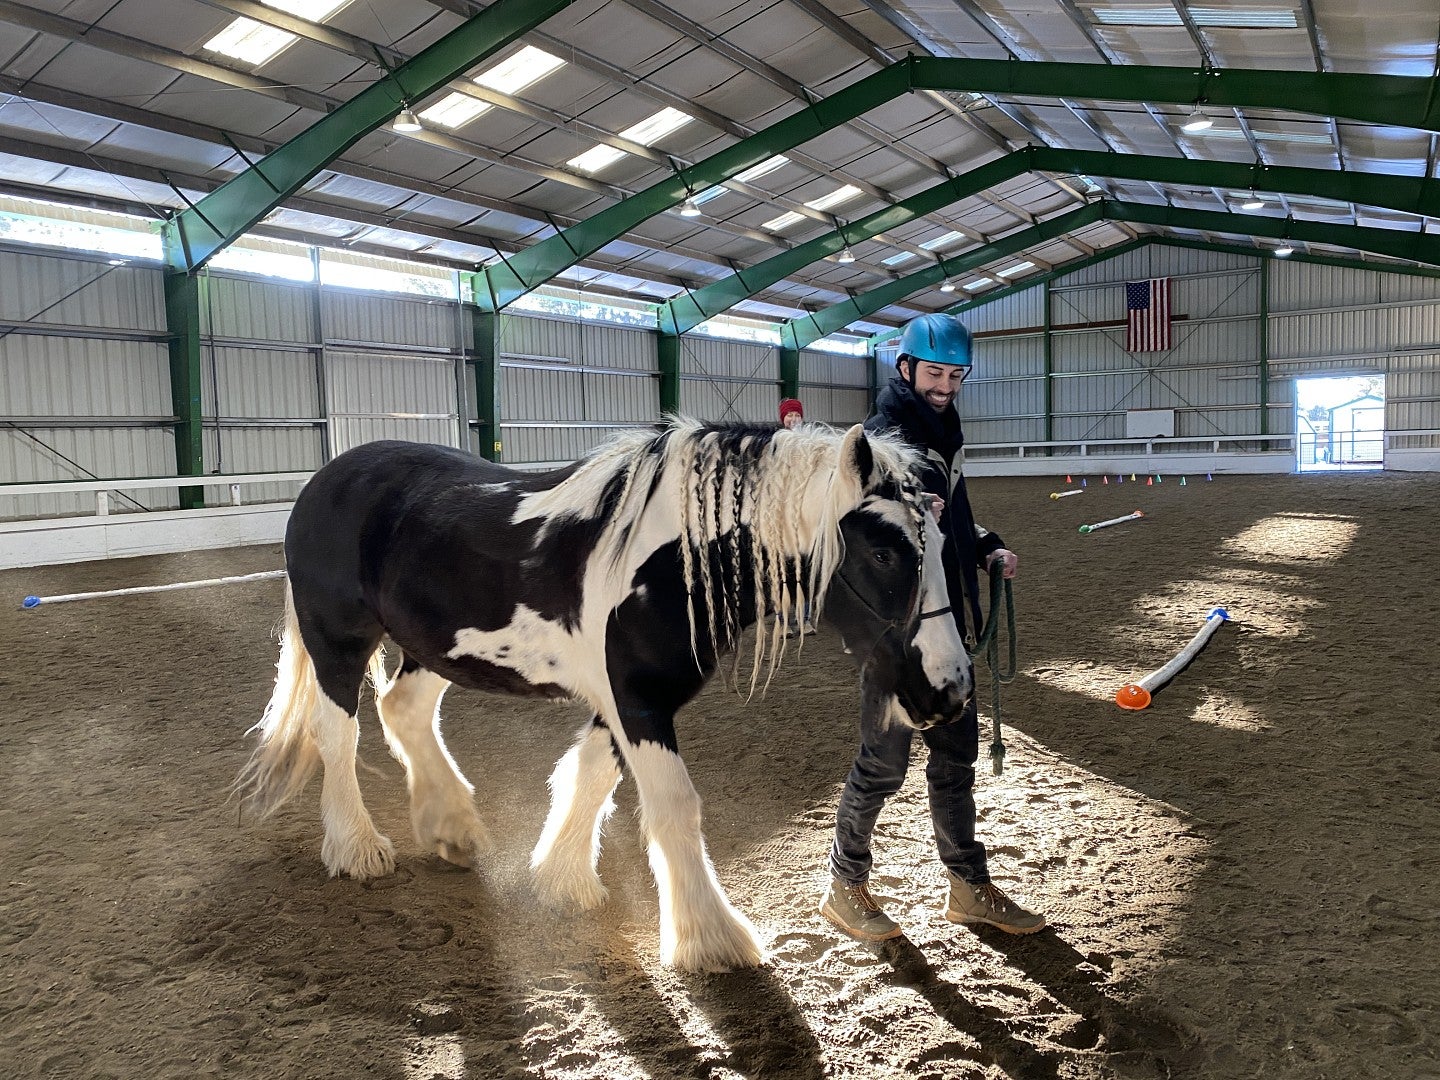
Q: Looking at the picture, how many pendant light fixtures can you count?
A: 7